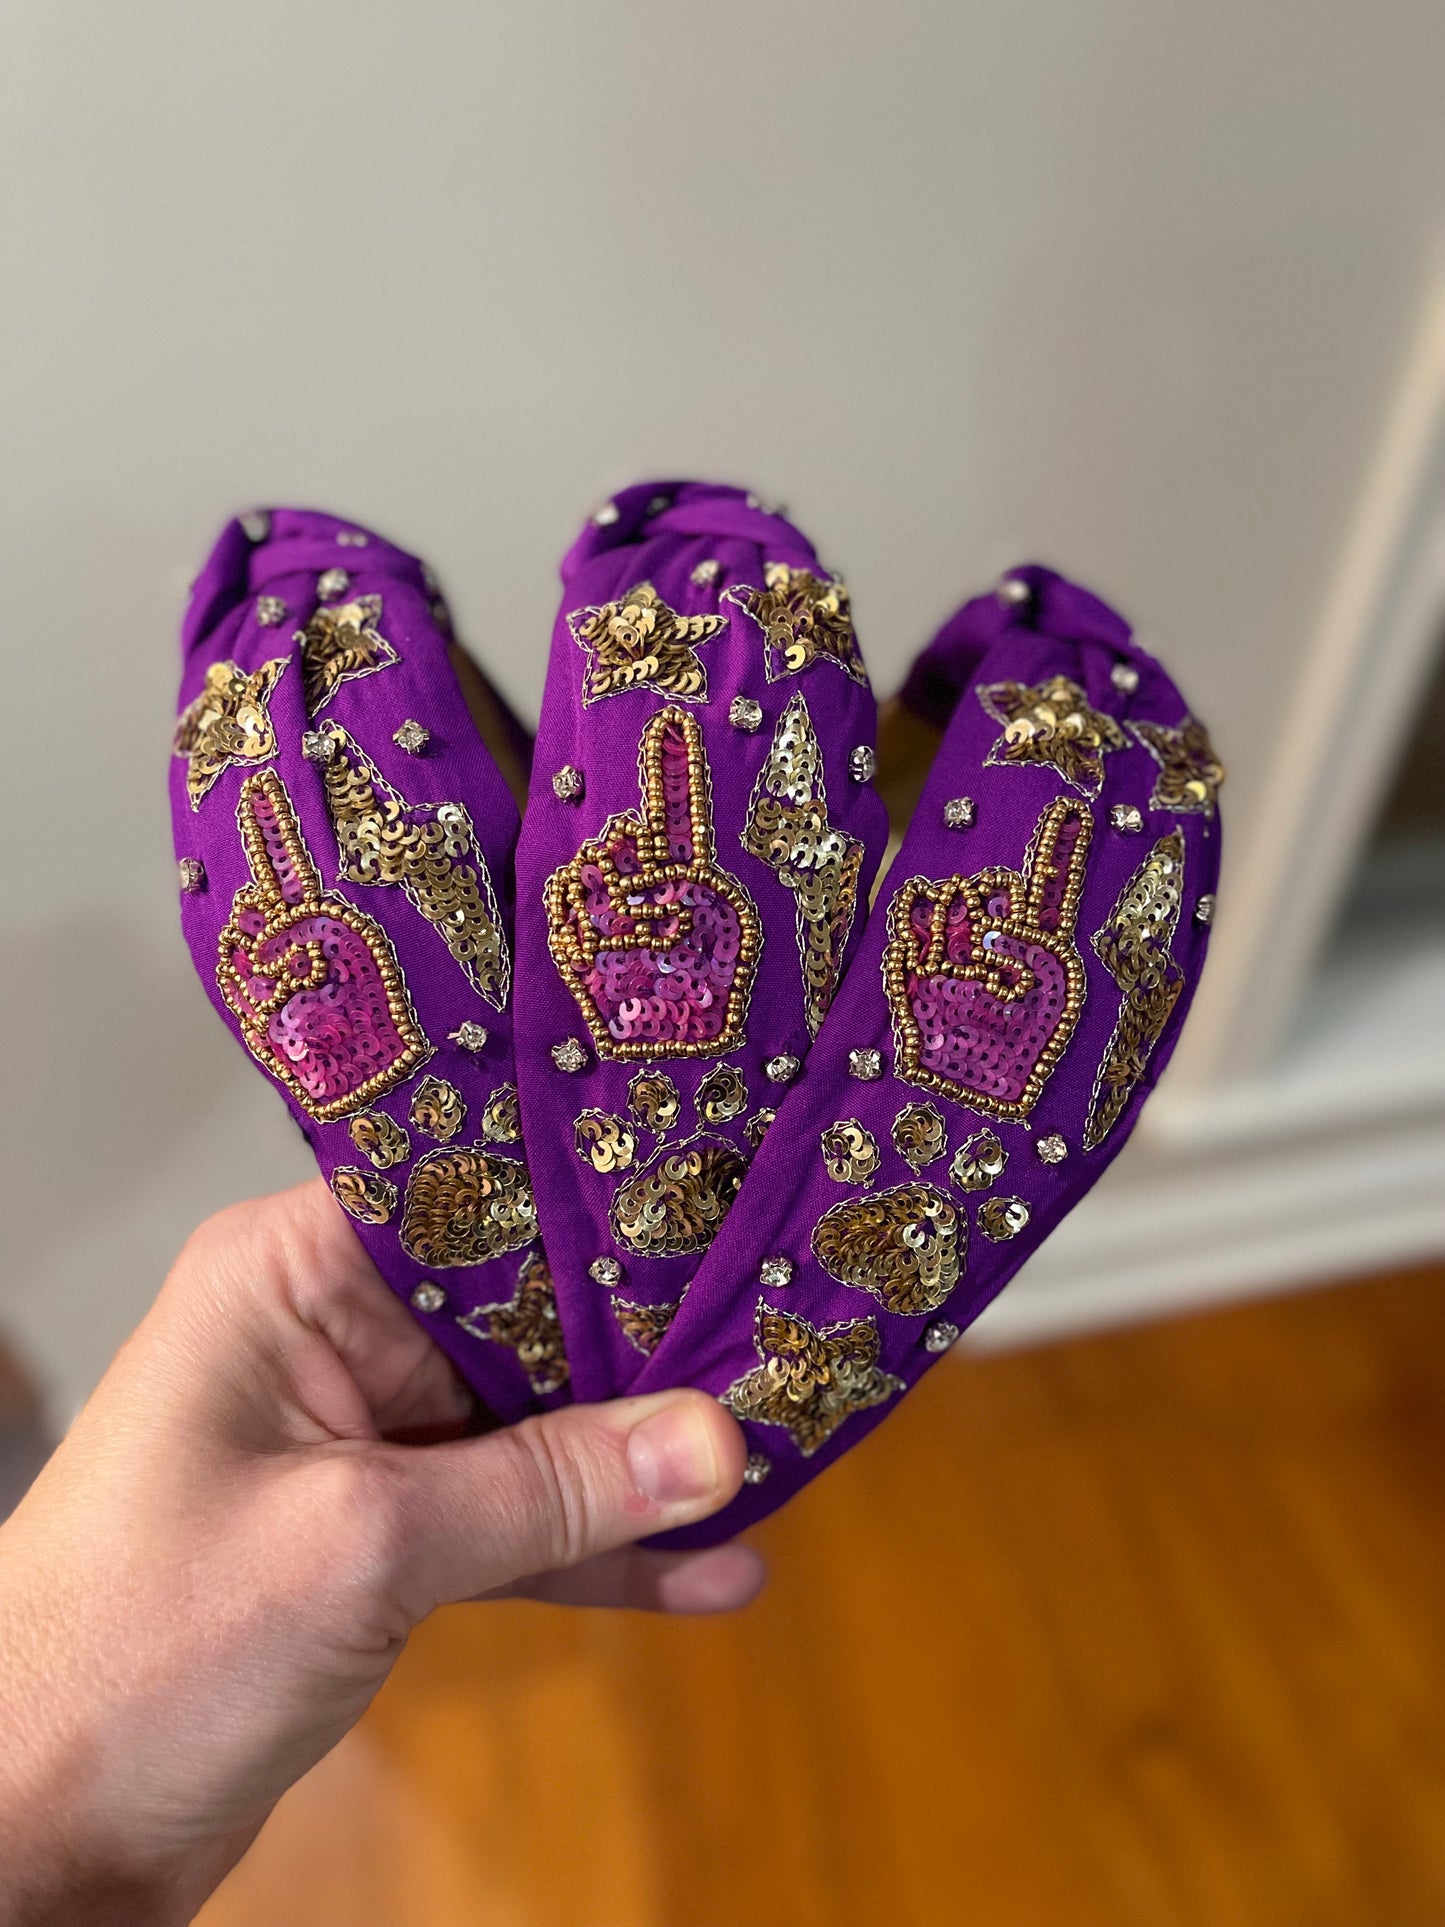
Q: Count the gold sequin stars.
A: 9